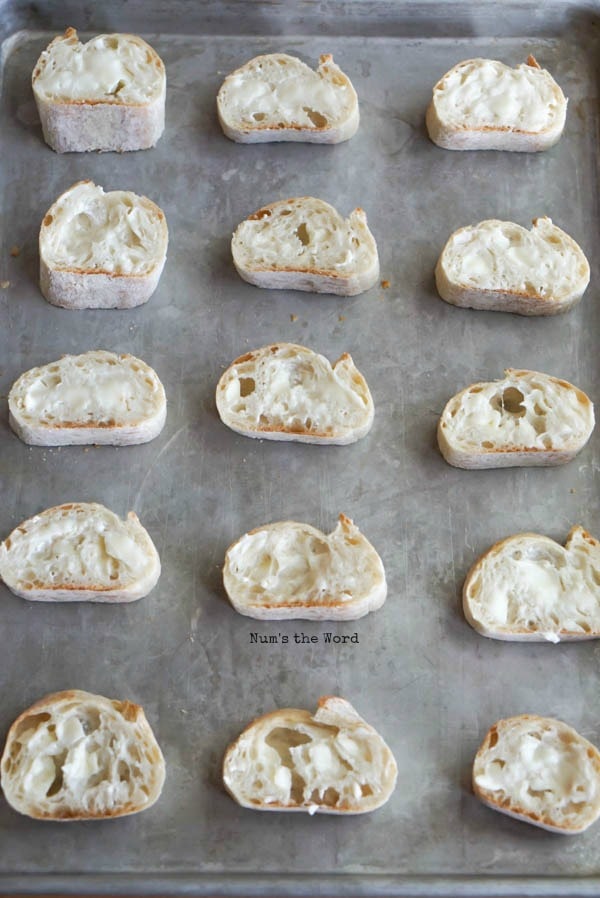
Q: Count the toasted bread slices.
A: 15